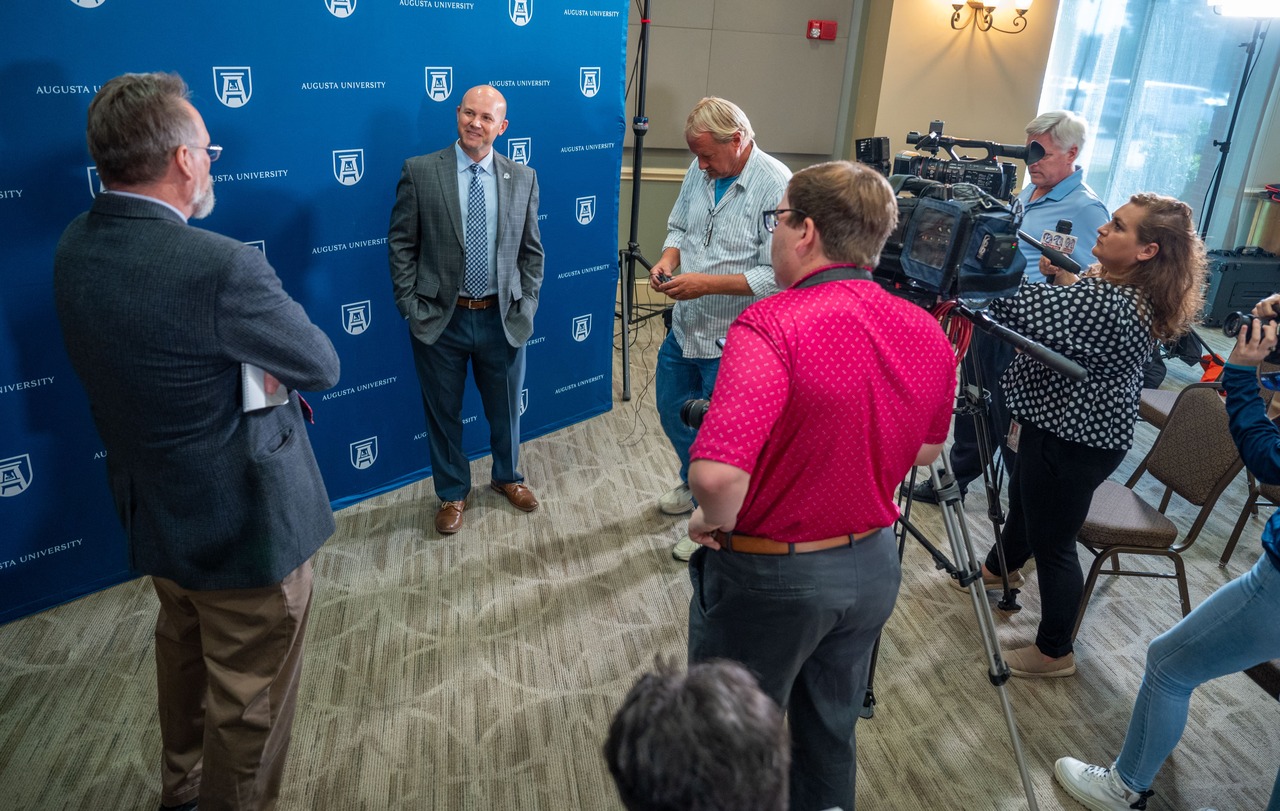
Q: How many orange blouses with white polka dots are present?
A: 0